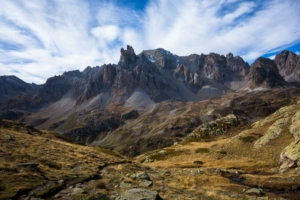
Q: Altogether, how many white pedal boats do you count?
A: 0